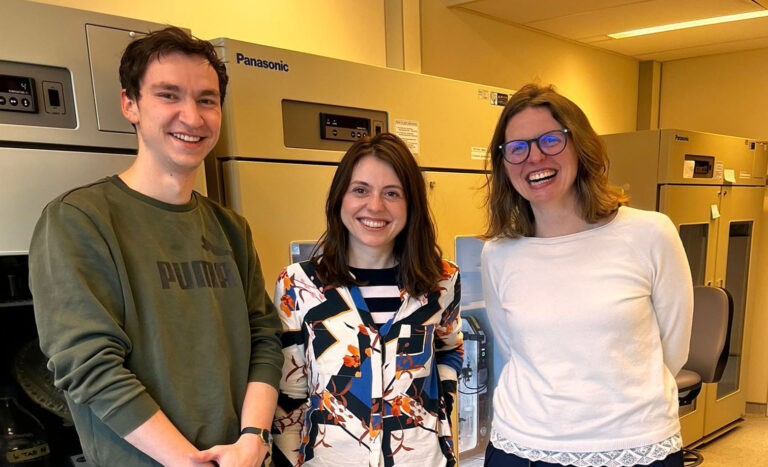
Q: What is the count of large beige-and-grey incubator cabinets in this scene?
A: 3